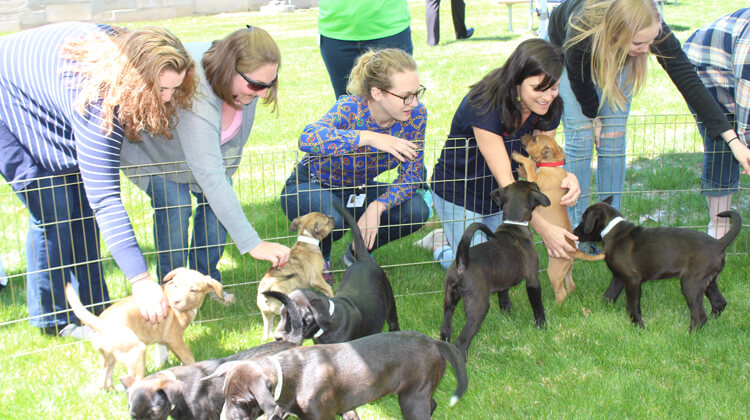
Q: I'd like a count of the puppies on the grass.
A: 8